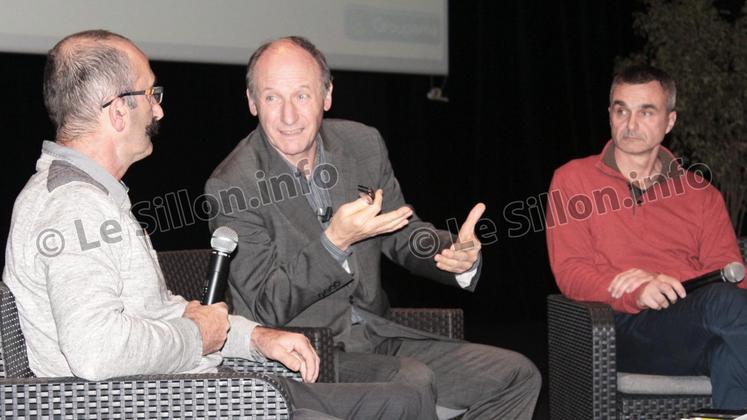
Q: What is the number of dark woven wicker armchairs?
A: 3